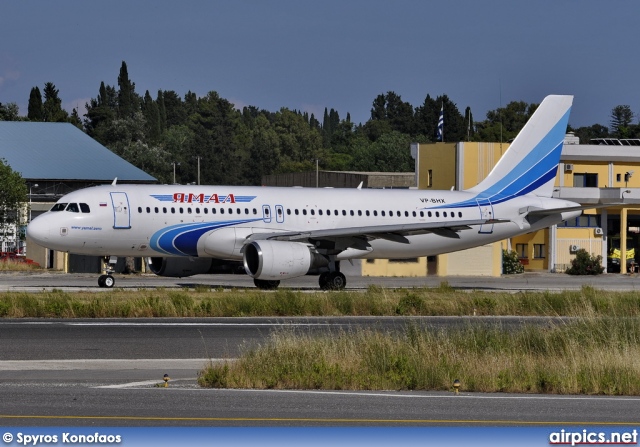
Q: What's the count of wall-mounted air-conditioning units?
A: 3